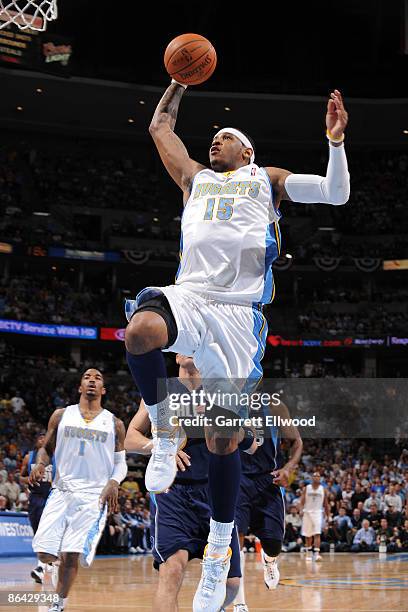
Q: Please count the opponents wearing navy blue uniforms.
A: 3